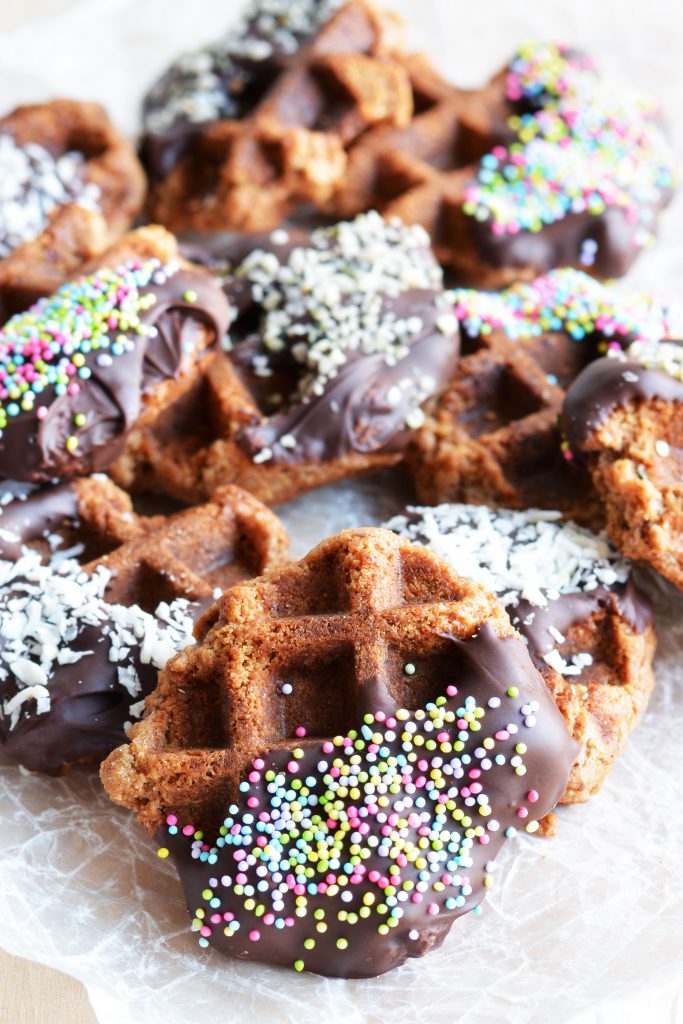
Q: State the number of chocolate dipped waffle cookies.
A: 10